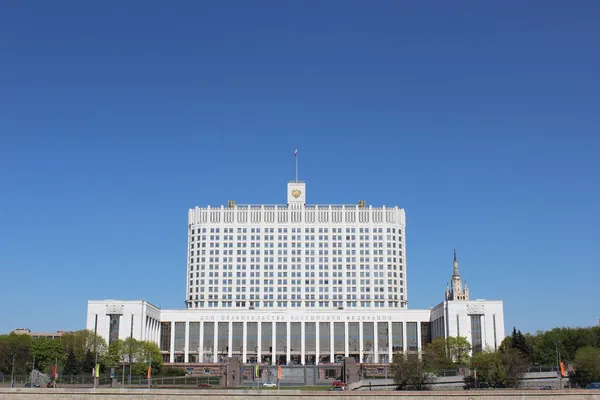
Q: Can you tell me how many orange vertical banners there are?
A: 3